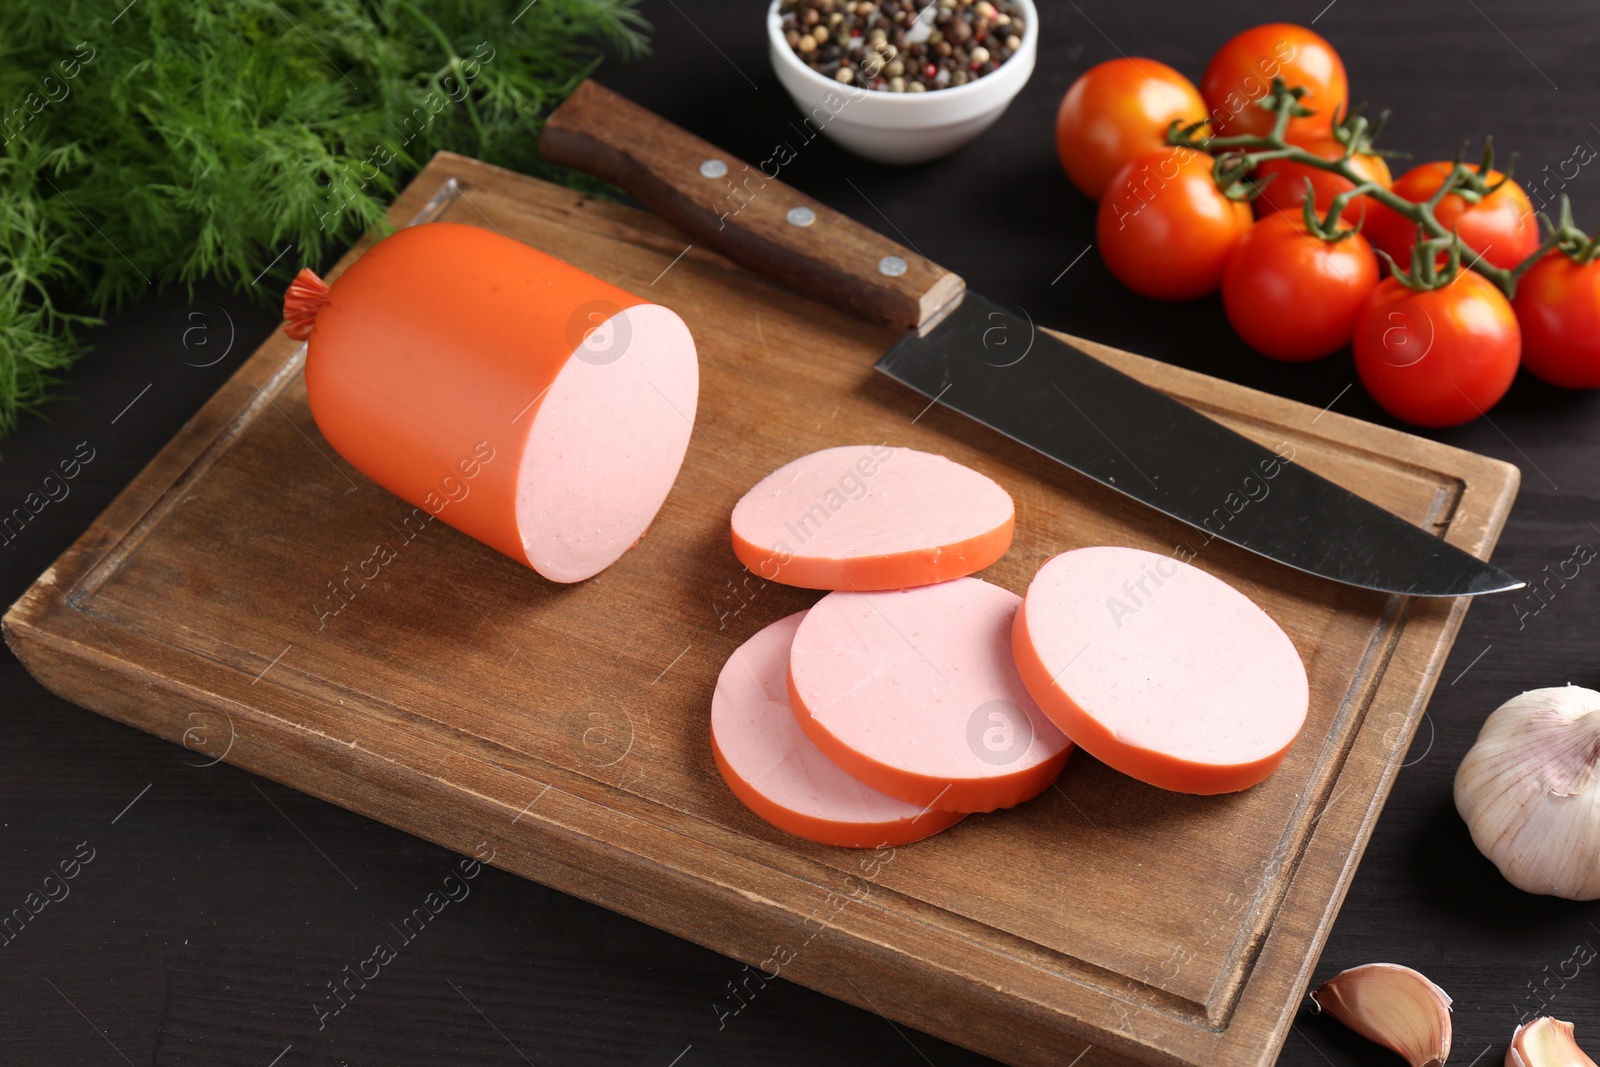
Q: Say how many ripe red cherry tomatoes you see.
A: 8